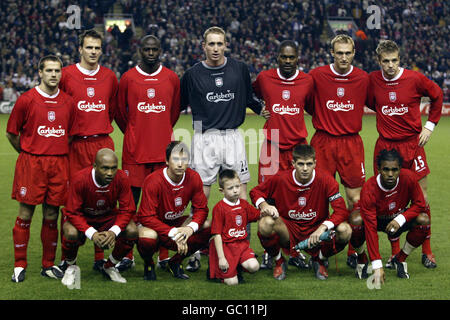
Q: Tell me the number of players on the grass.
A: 11